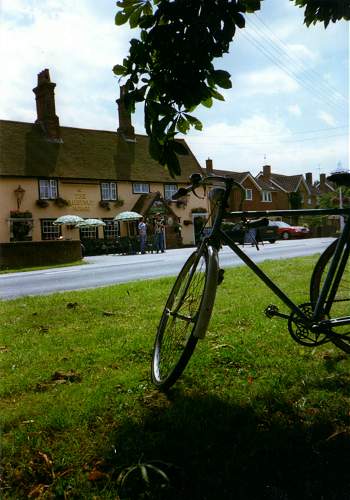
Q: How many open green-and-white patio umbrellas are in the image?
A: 3